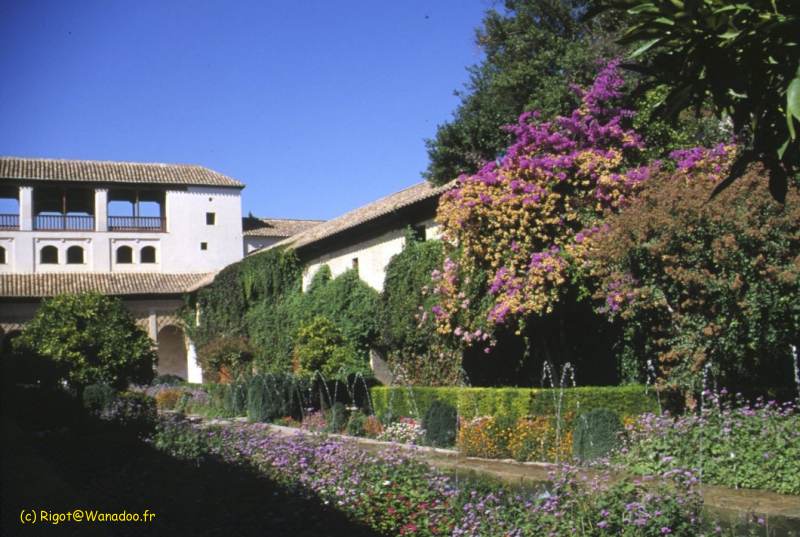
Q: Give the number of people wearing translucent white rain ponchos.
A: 0